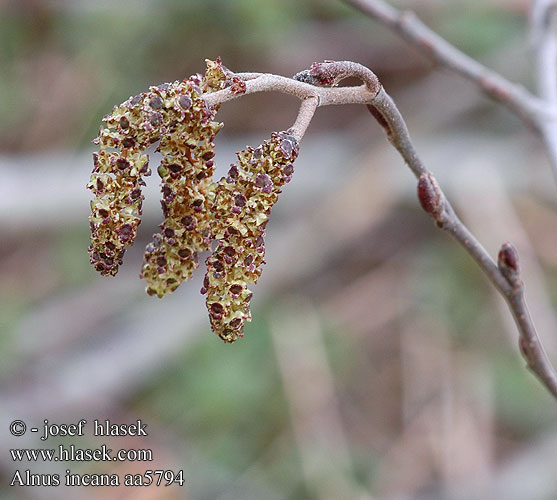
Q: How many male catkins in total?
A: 3